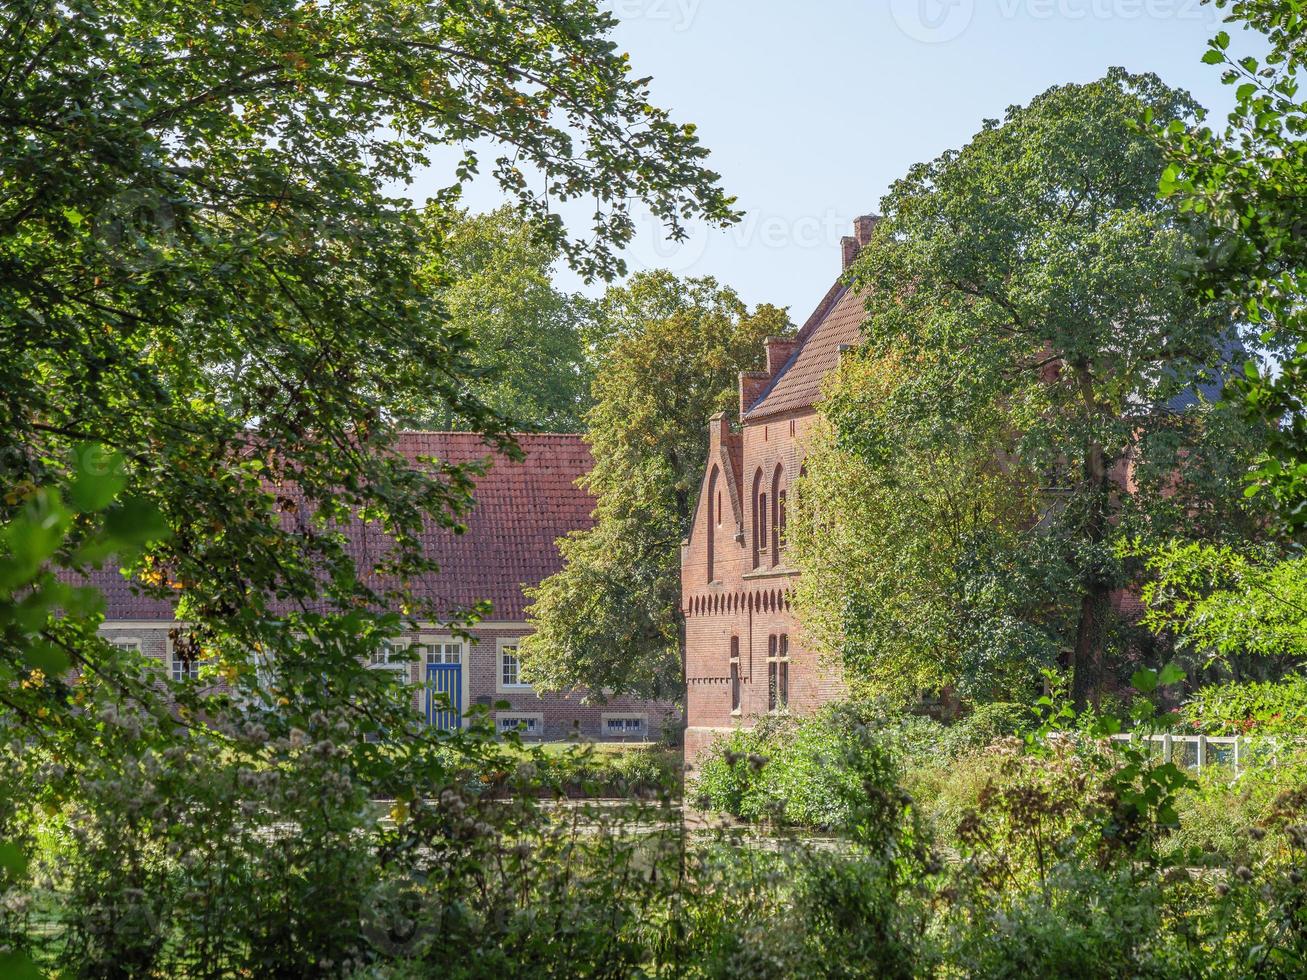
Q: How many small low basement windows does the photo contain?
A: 2